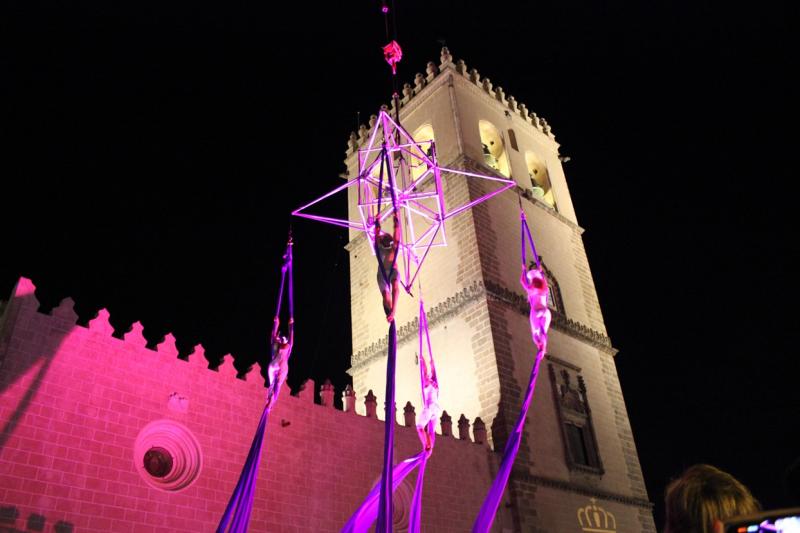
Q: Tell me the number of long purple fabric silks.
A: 4